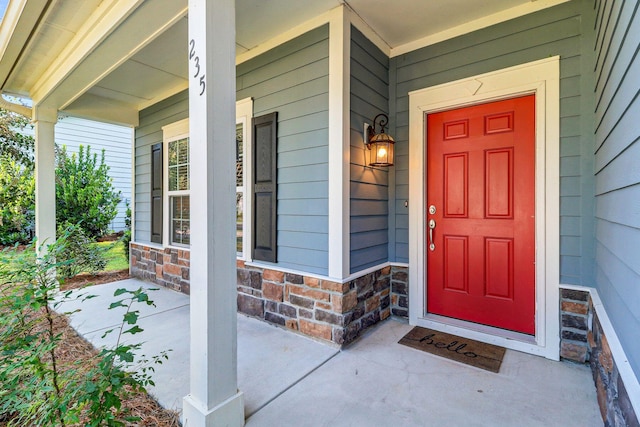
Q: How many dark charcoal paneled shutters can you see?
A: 2